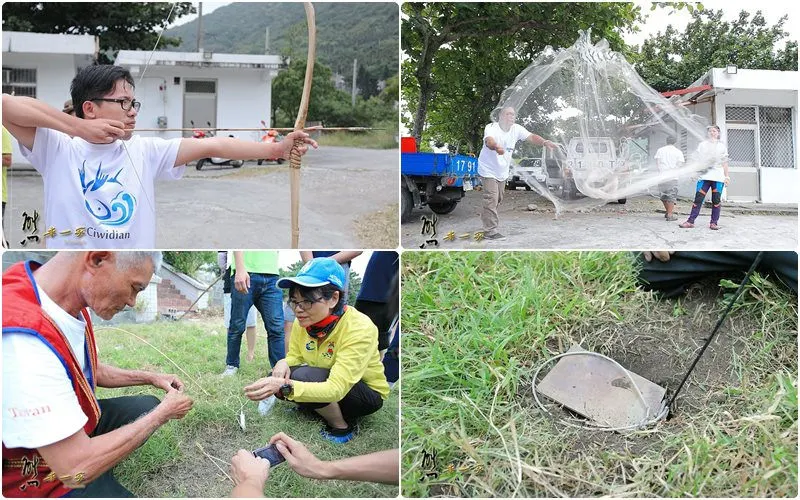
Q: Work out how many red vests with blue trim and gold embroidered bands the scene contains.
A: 1